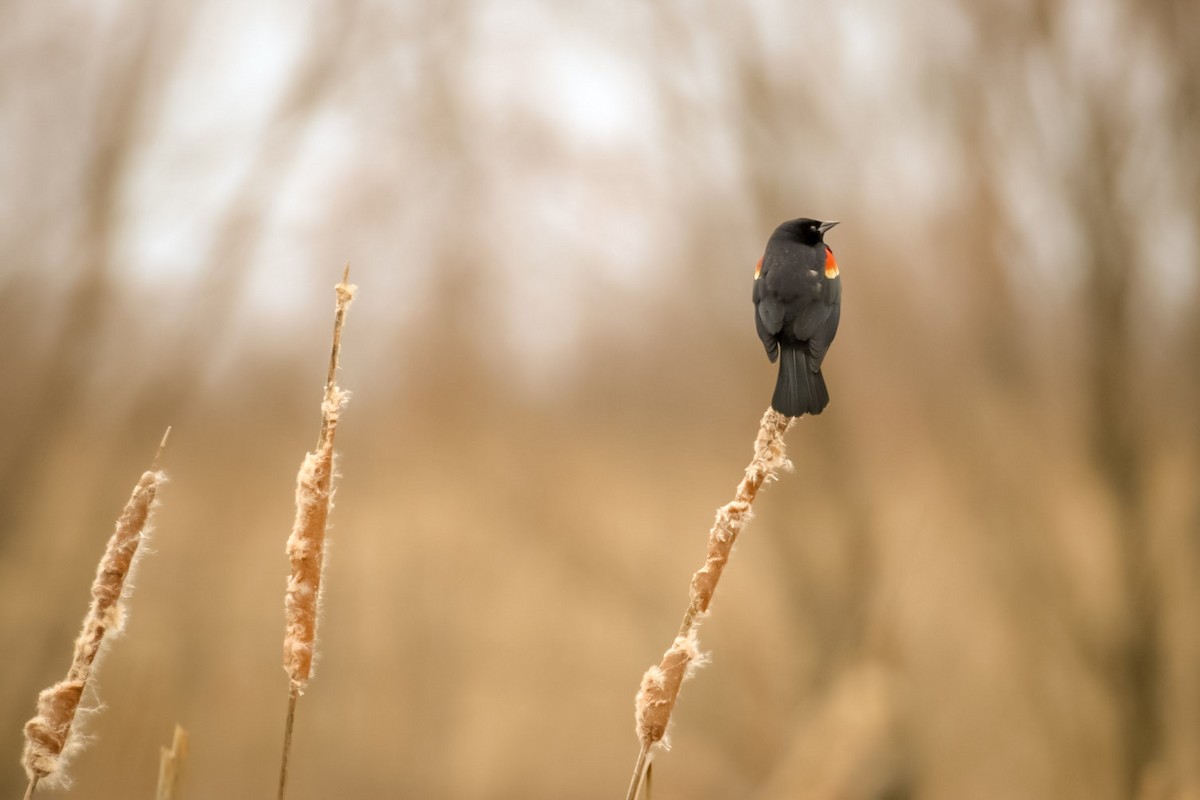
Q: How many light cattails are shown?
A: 3